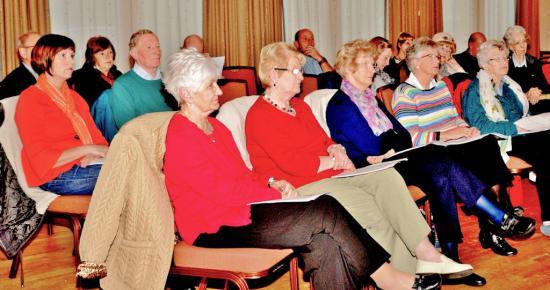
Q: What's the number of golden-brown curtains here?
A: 4